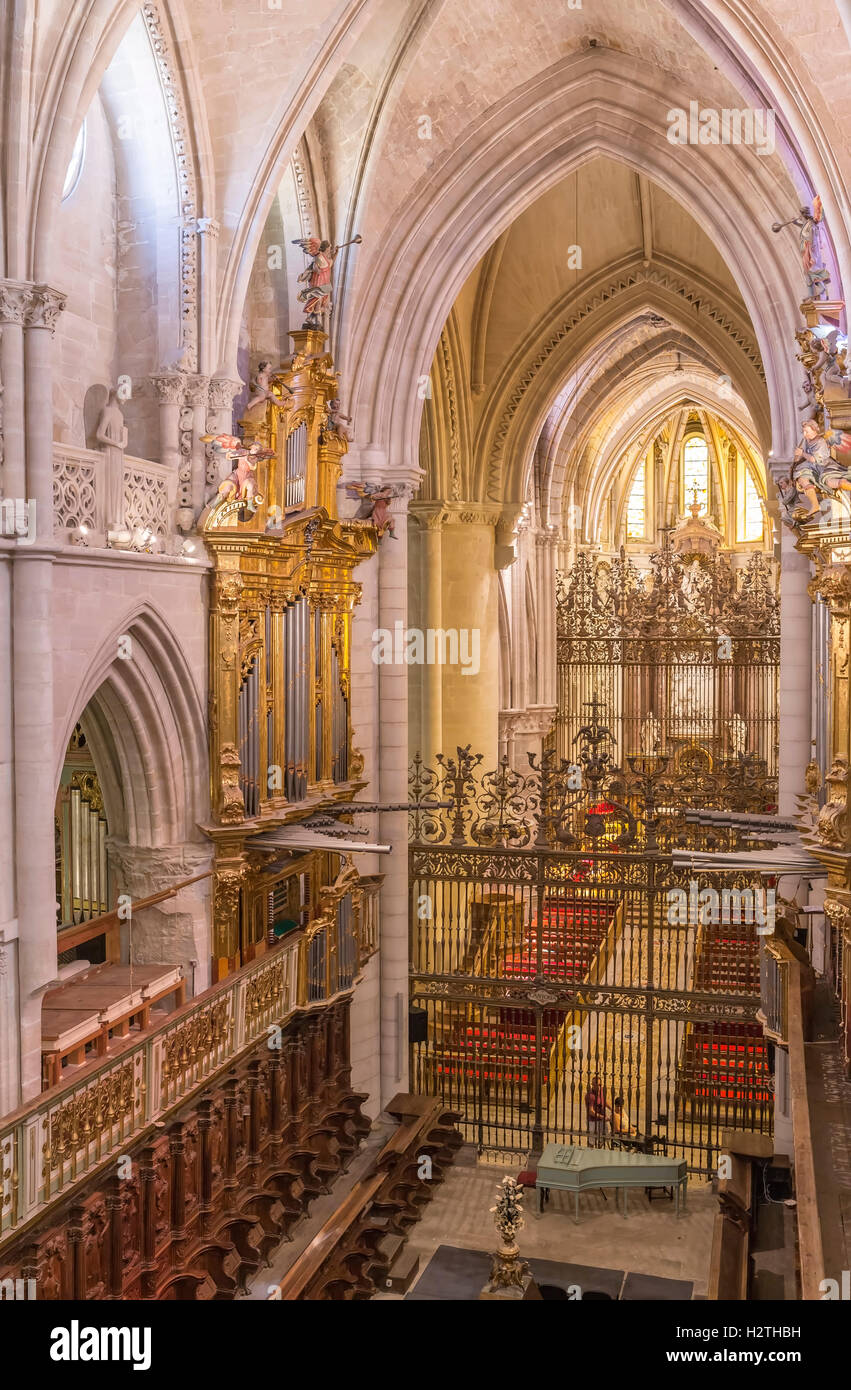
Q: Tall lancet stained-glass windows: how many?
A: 3